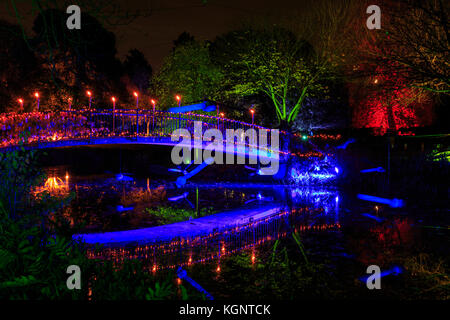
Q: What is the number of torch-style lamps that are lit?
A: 10